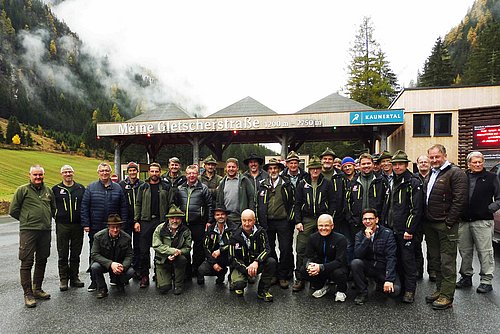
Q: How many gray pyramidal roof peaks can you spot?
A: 3